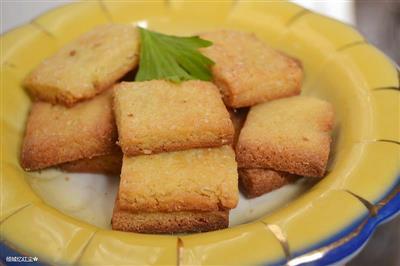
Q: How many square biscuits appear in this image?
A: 9